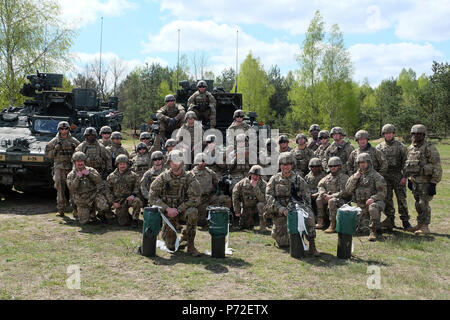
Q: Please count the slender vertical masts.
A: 3